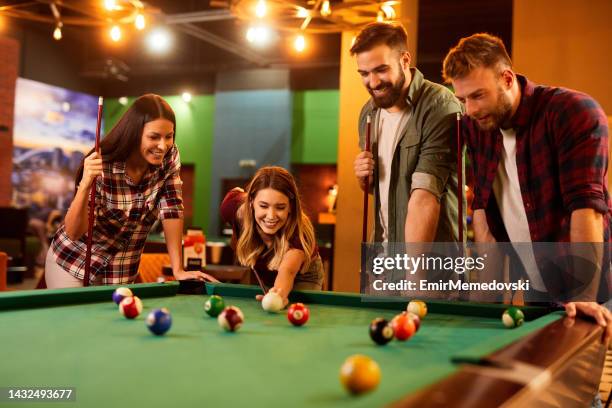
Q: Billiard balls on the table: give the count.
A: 13